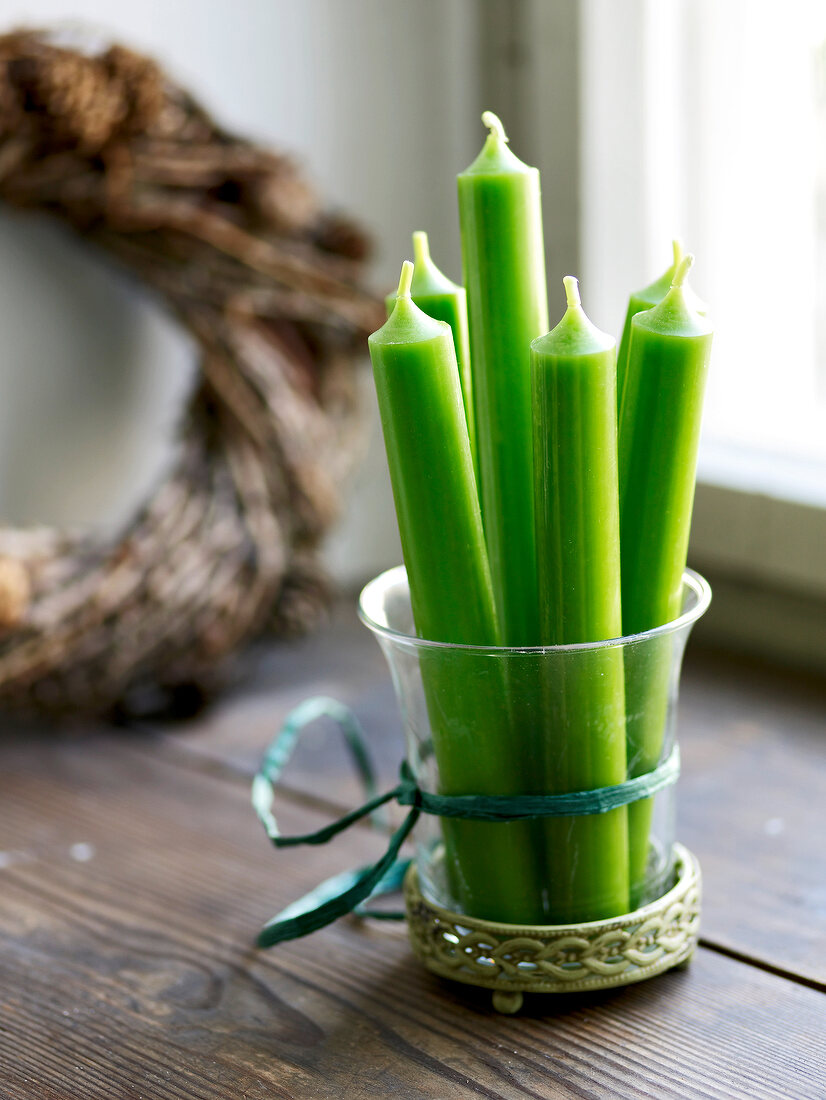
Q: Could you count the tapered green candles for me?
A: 6